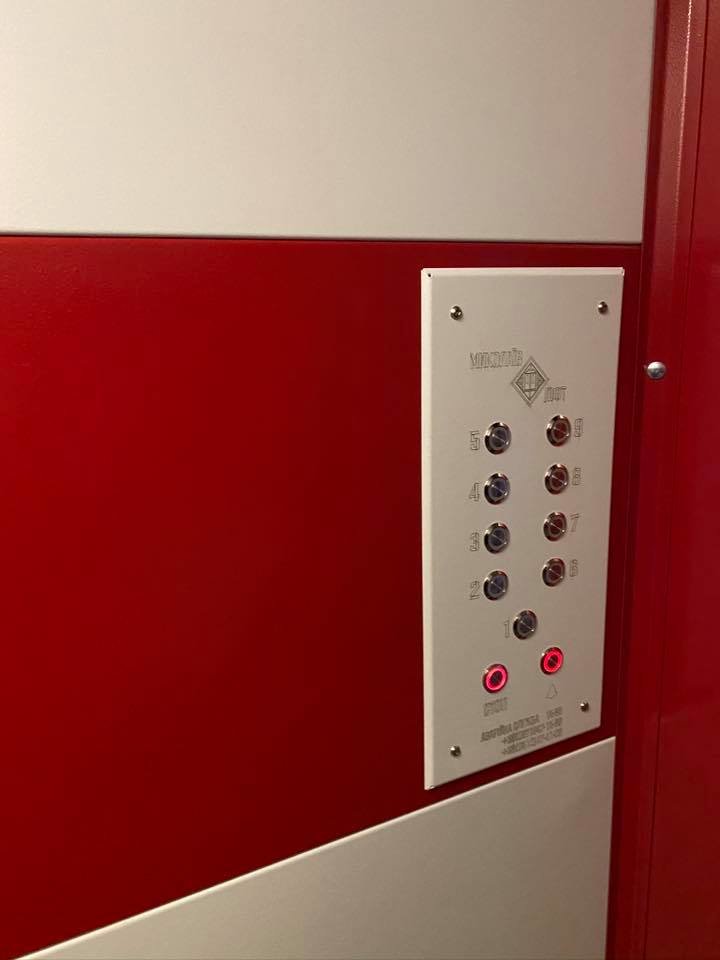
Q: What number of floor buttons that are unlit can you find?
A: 9